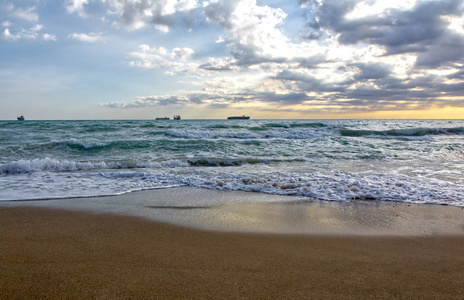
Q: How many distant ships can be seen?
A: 4